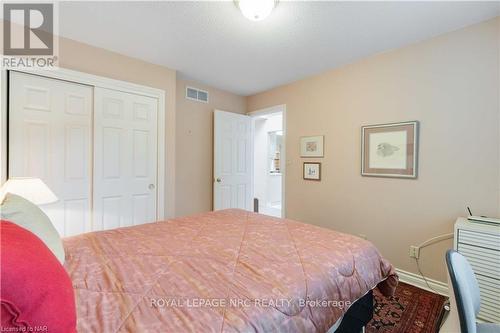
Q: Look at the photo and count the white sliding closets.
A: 1